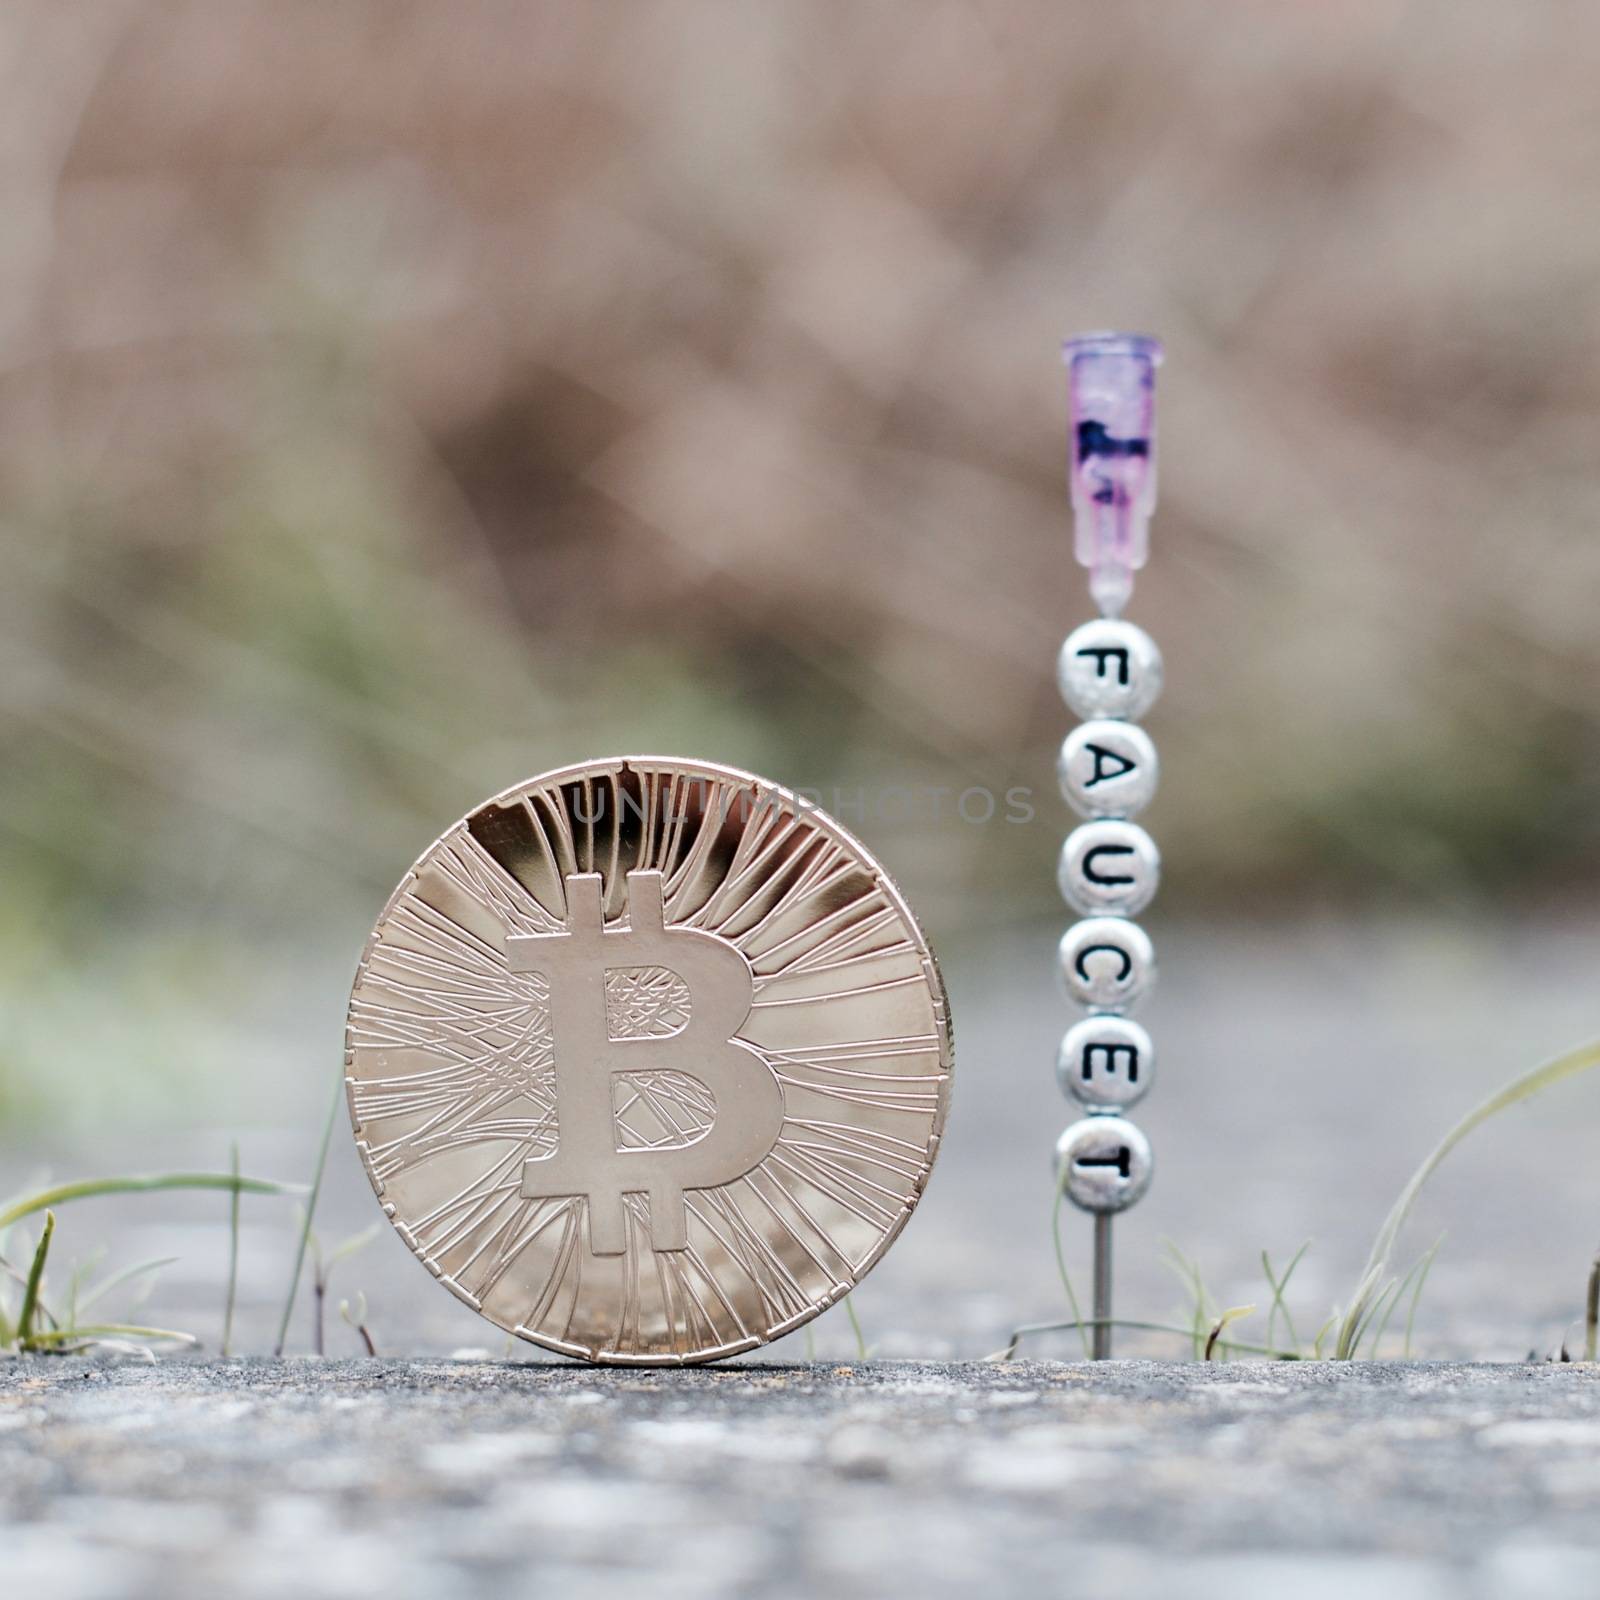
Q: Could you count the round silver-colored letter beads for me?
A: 6